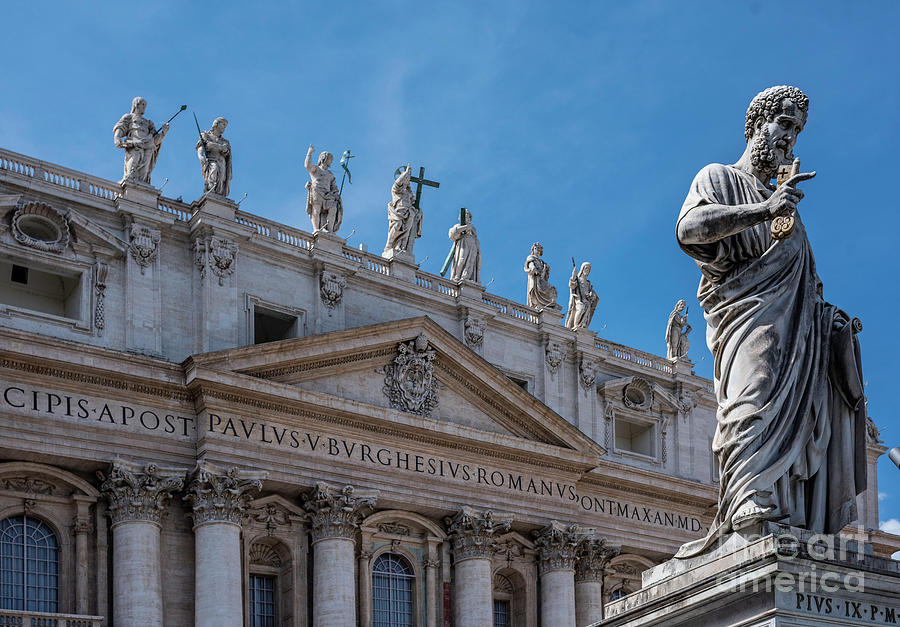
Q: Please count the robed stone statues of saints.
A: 9